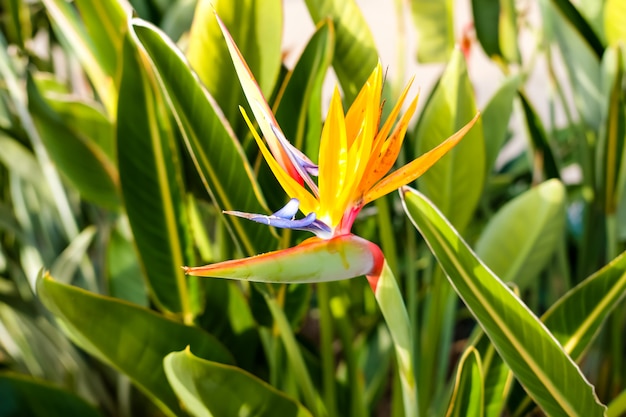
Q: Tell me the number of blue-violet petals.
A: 2